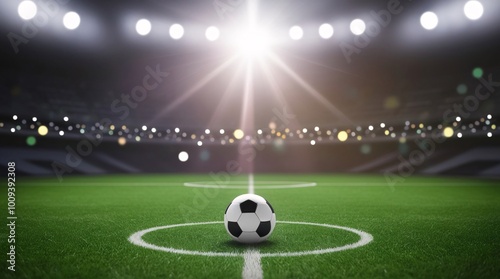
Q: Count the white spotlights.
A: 11